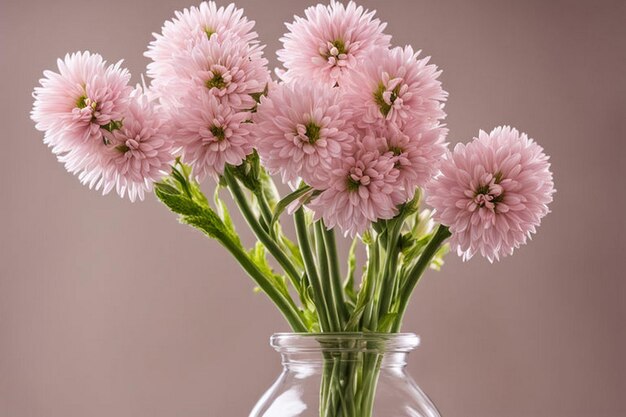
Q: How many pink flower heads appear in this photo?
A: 11